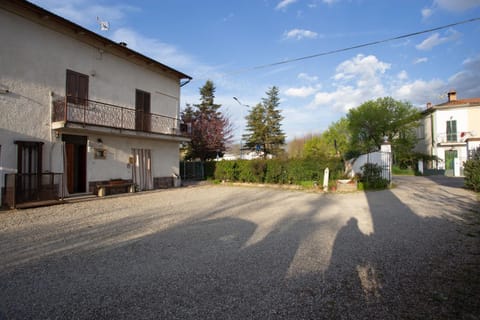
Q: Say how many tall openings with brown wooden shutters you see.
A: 2